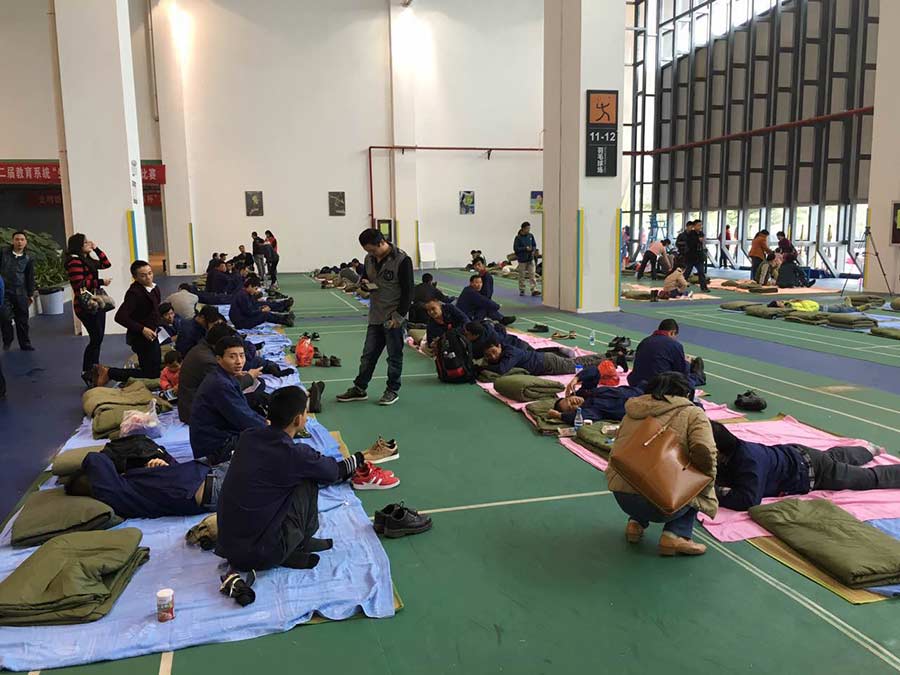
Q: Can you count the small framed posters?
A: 4